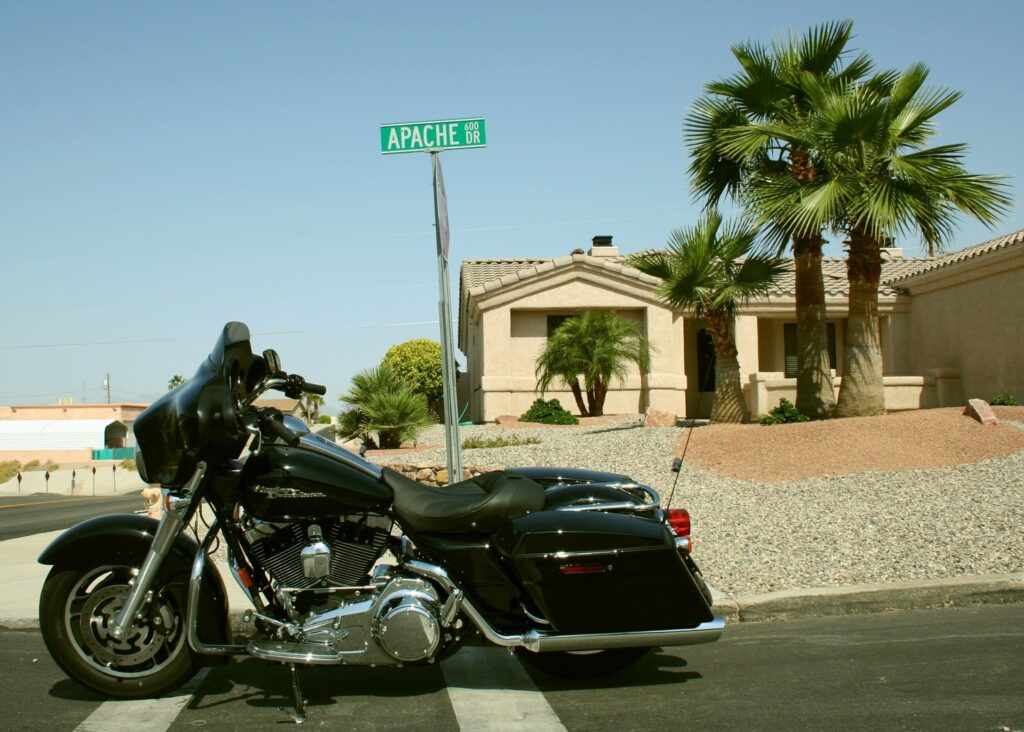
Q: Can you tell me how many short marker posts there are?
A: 5